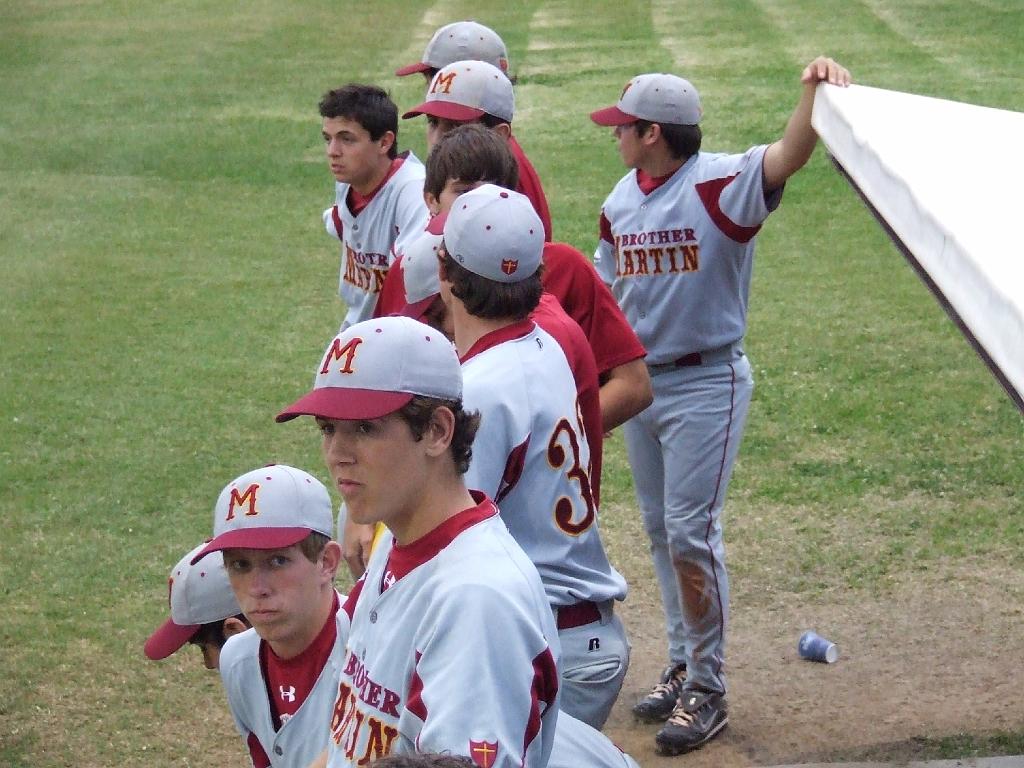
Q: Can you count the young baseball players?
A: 10